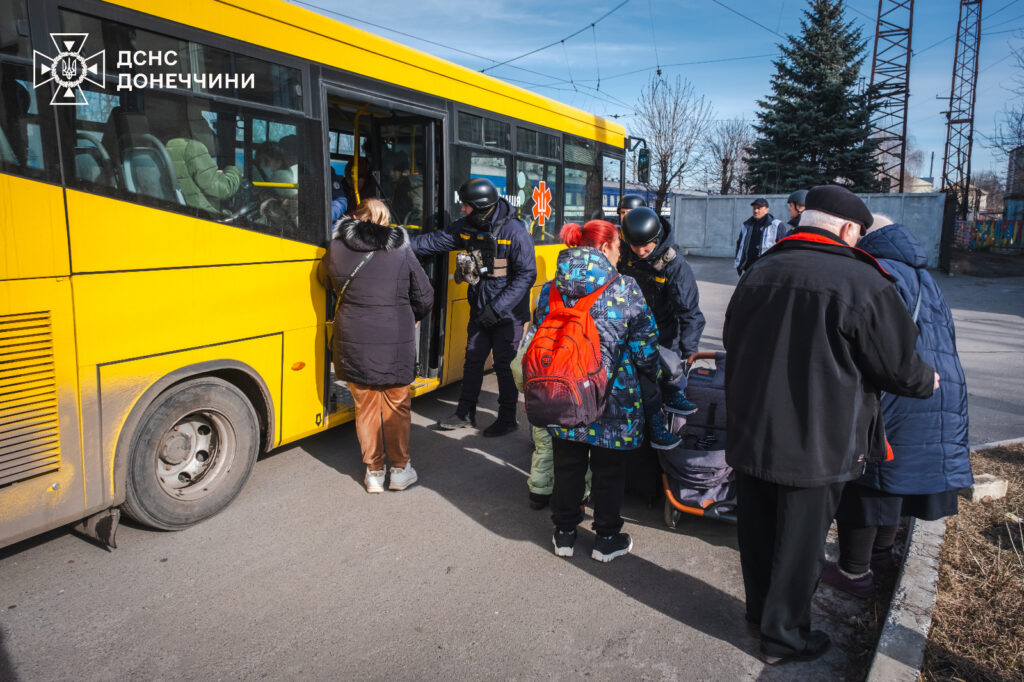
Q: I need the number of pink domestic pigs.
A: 0